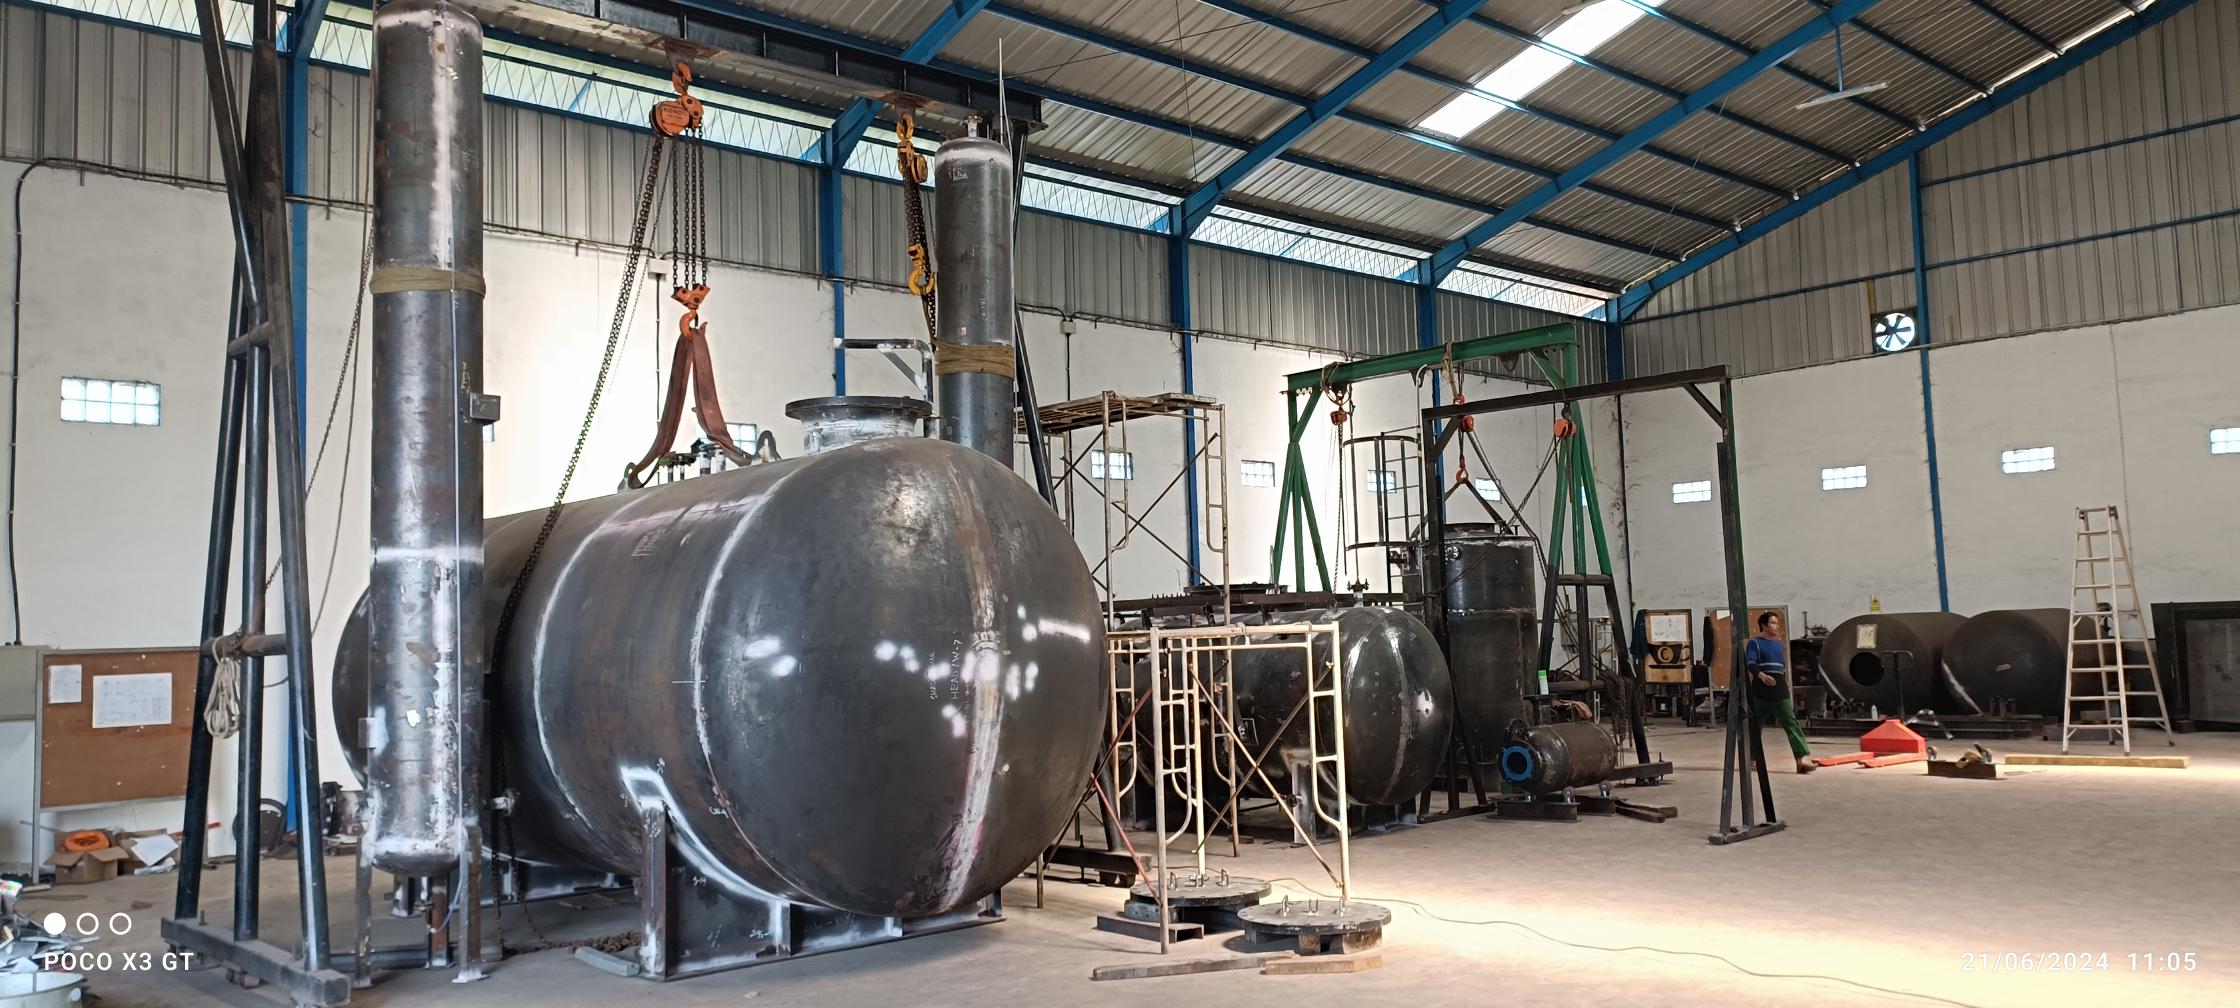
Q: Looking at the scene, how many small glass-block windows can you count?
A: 12